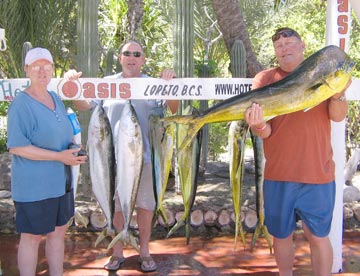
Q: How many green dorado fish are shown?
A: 5